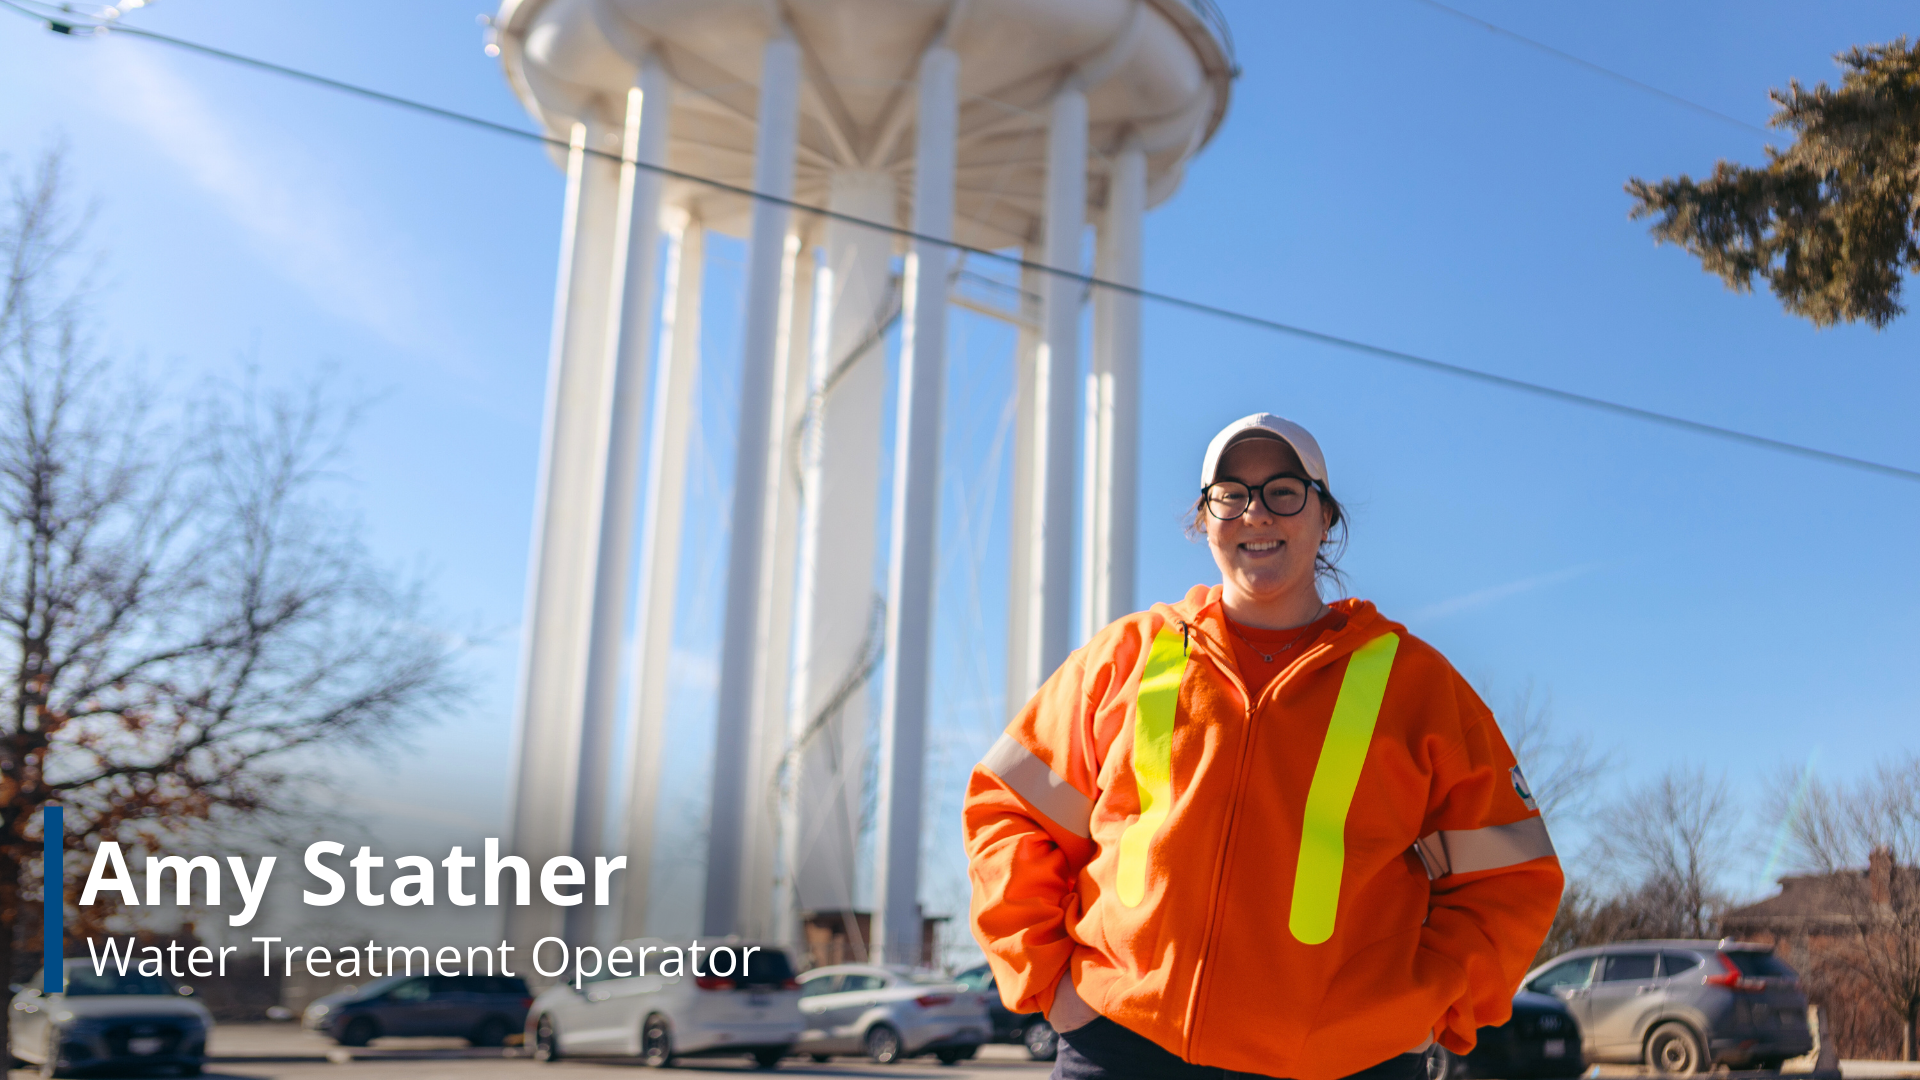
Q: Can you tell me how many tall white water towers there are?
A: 1